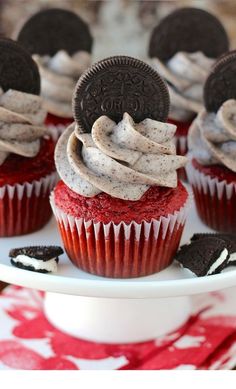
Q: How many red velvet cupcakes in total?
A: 5